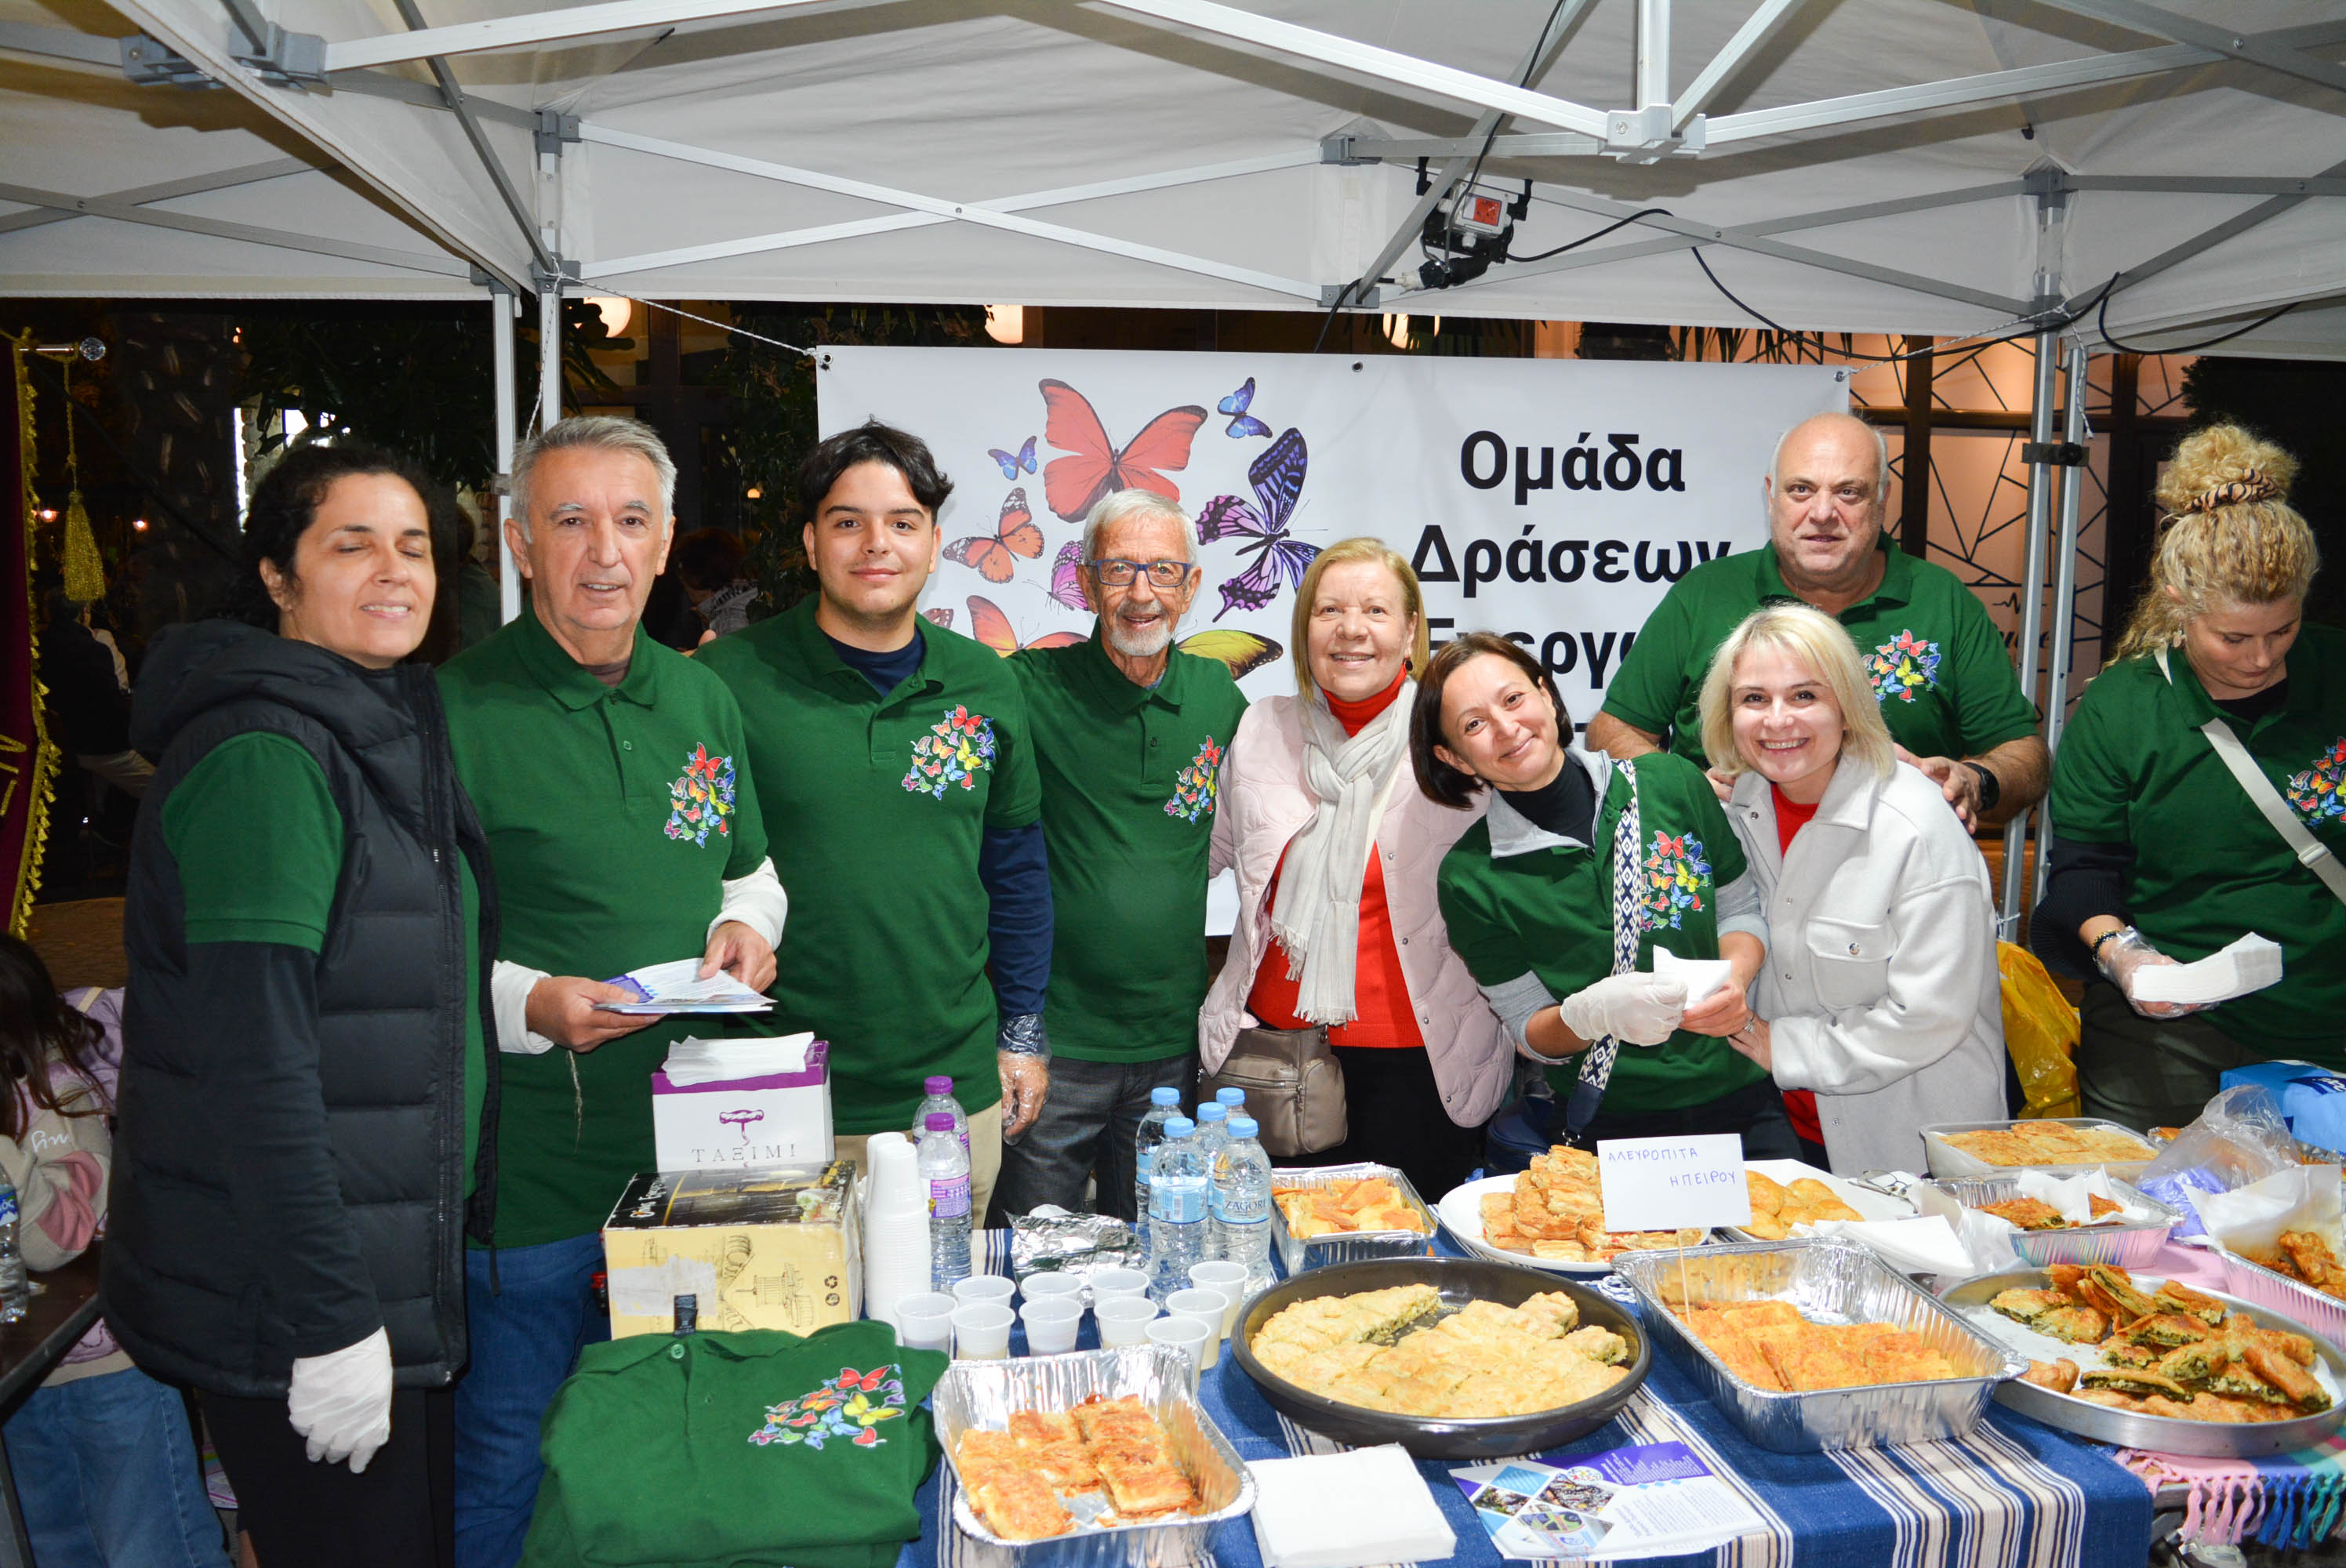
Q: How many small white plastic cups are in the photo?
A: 10